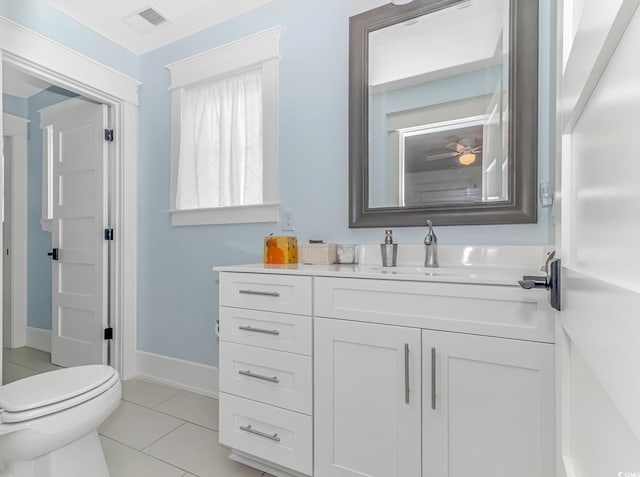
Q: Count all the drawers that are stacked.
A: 4